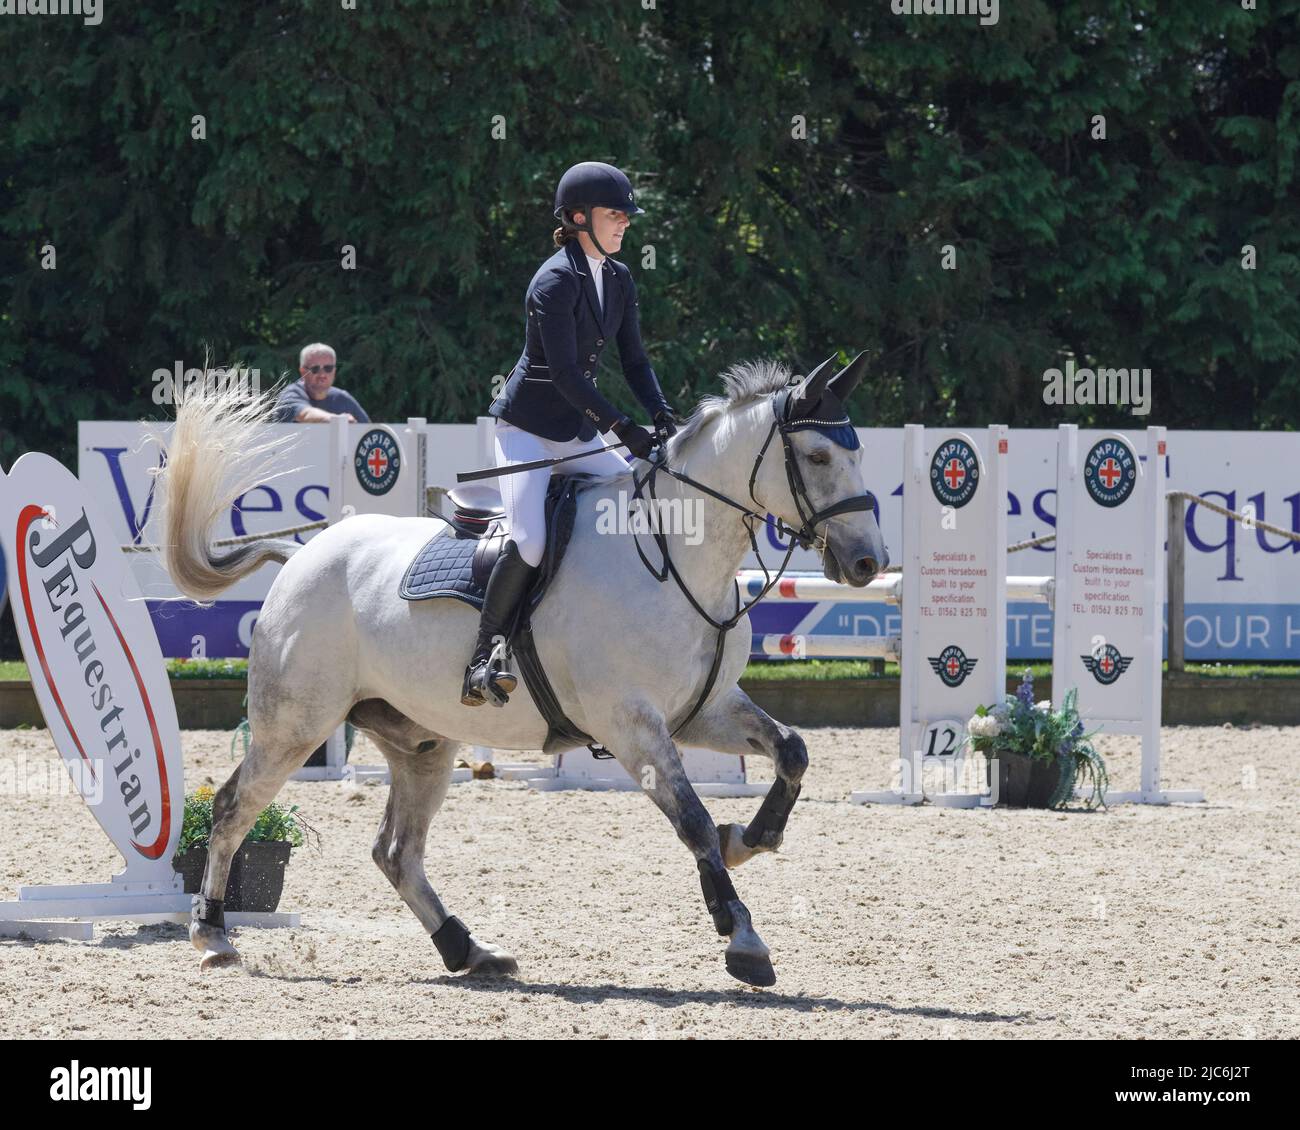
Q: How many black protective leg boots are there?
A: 4